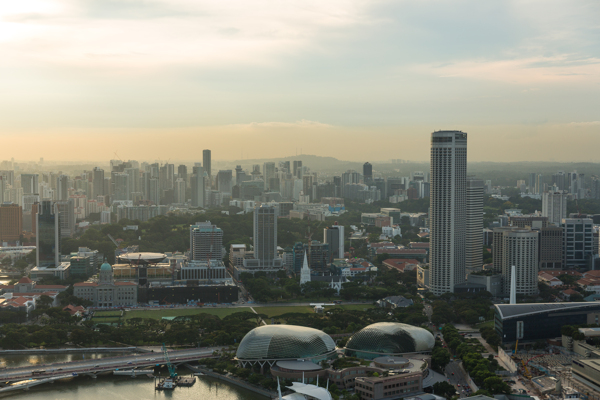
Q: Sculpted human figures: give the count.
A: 0